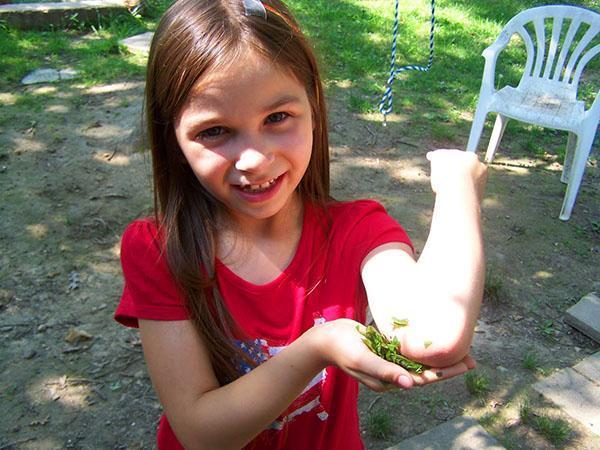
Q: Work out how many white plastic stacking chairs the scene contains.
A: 1